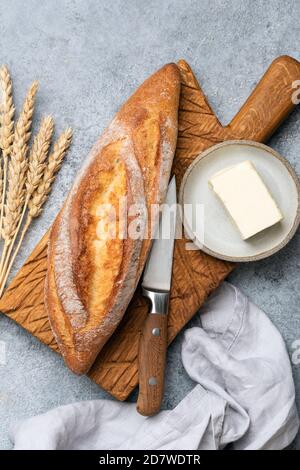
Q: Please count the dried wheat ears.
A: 4